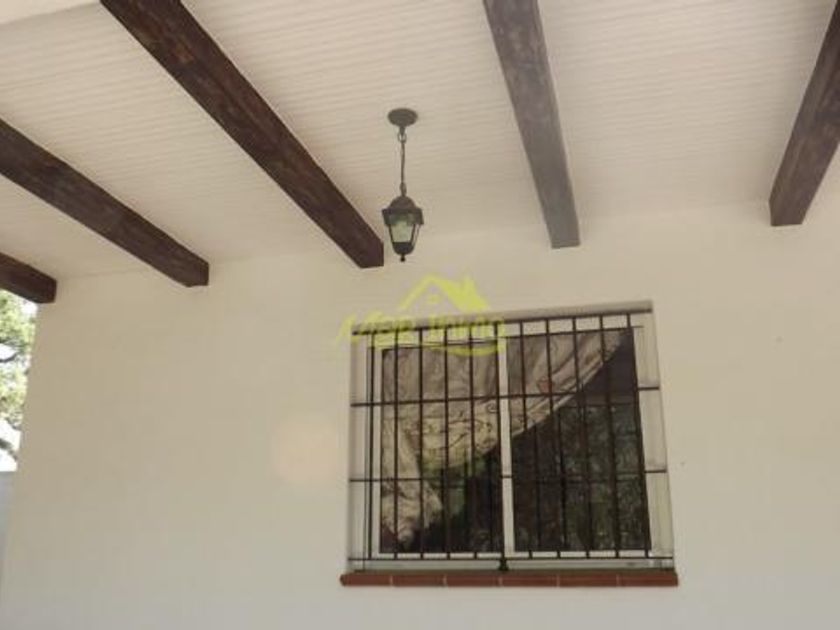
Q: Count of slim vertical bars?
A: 11